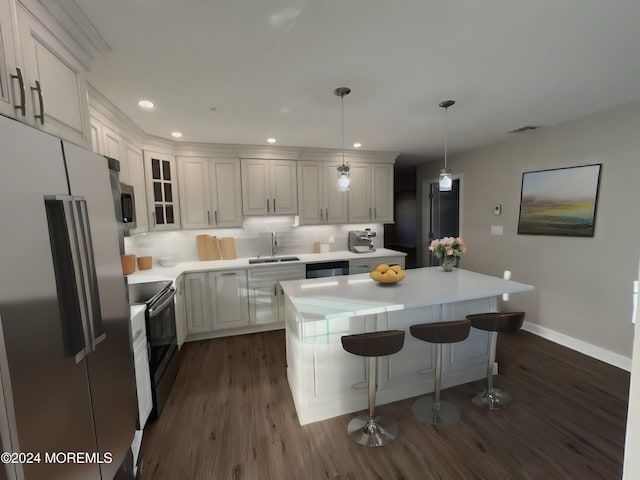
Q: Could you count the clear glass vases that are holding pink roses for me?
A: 1